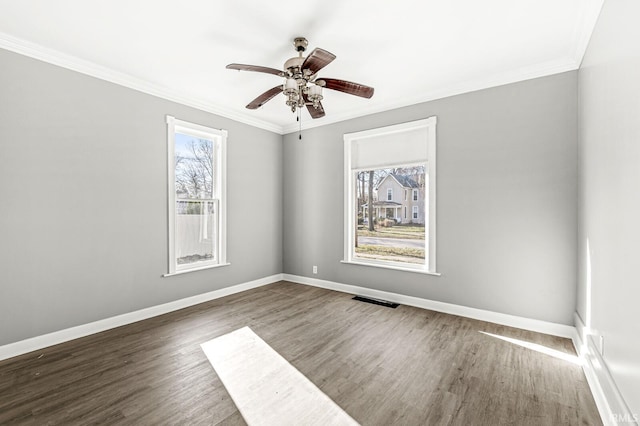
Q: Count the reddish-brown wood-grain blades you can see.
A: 5